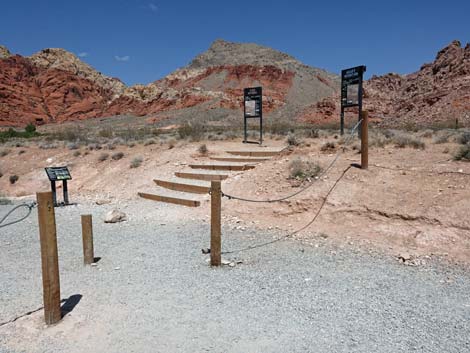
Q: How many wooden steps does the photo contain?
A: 6